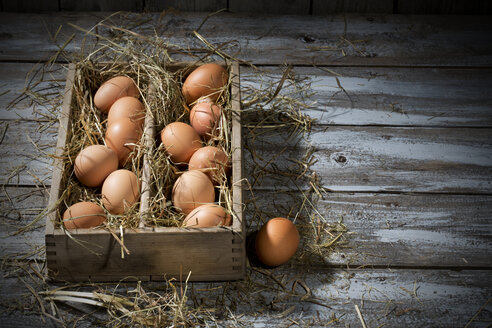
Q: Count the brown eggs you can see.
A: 13